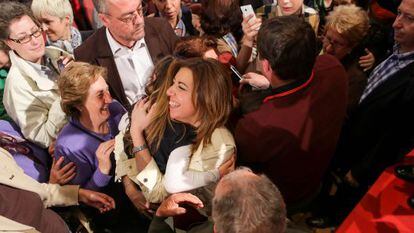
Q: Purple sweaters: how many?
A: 2